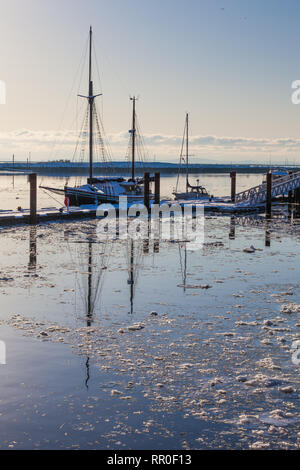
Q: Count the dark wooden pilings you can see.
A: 5